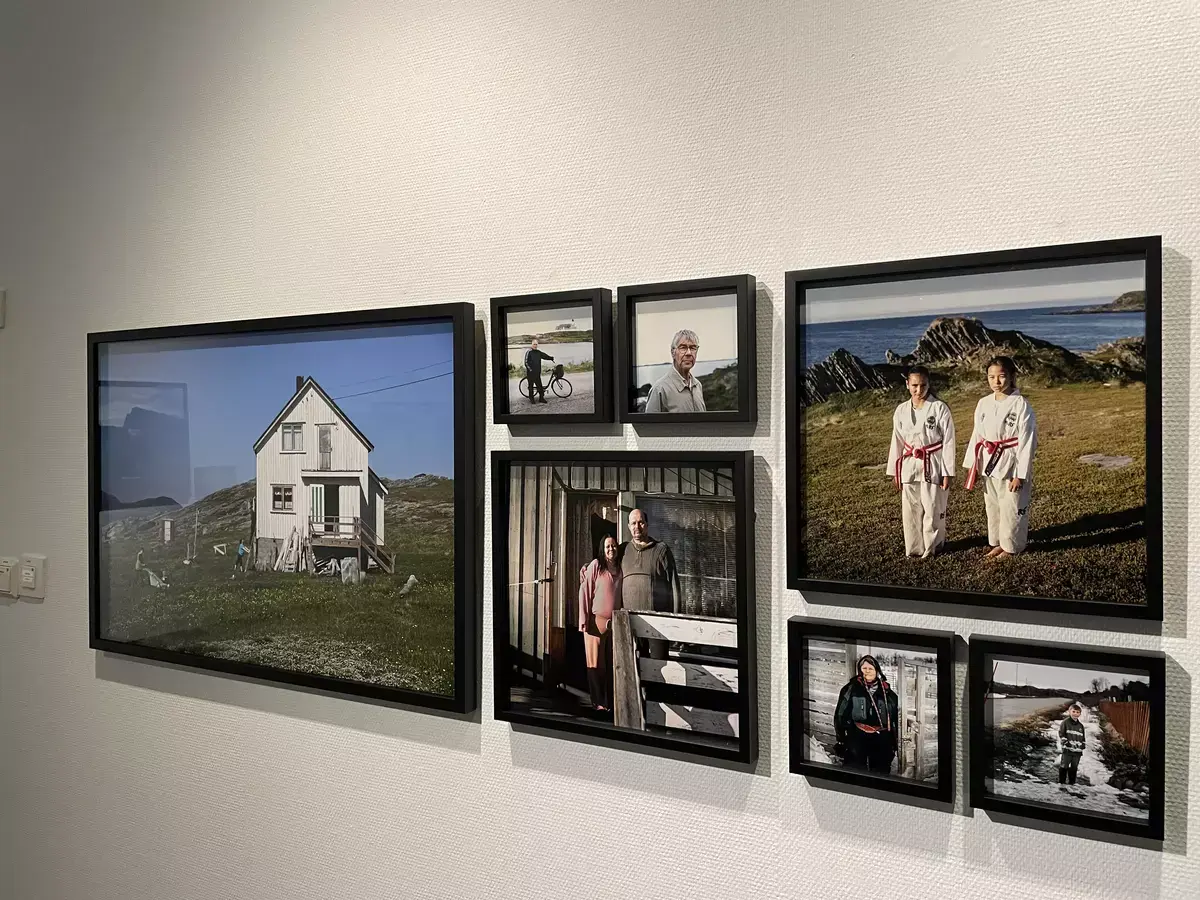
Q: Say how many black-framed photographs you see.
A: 7